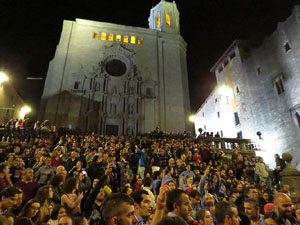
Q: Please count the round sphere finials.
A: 3